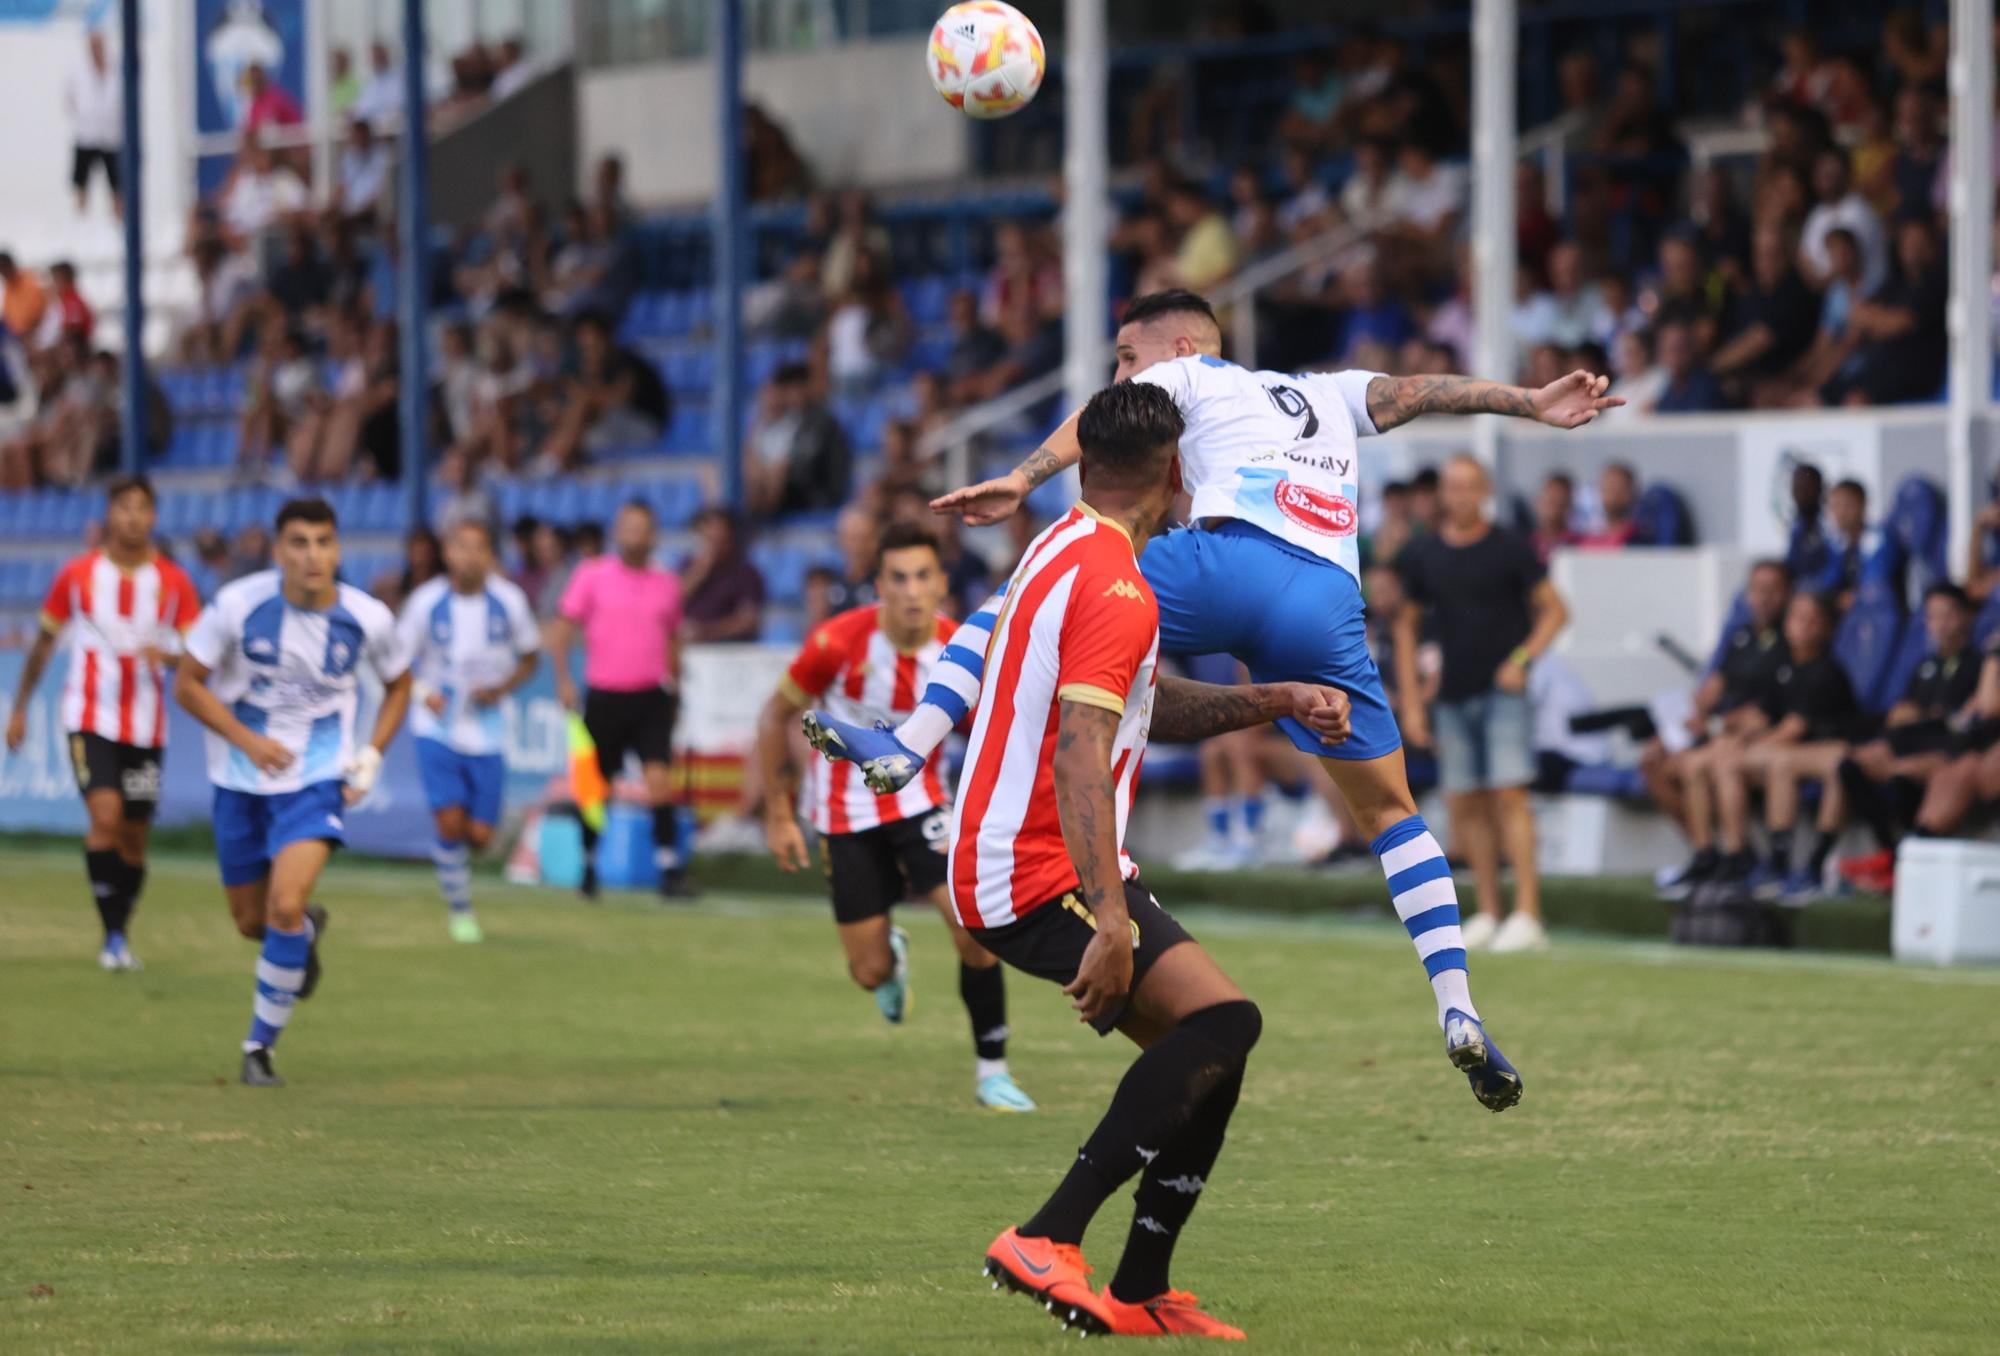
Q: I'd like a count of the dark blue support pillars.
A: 3